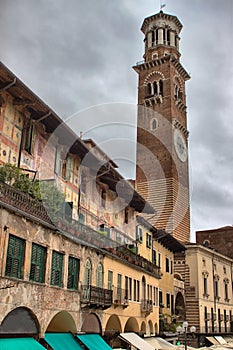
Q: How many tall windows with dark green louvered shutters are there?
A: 4